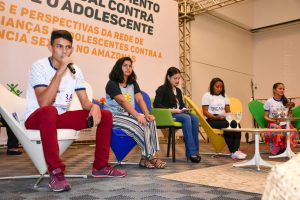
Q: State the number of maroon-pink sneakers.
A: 2